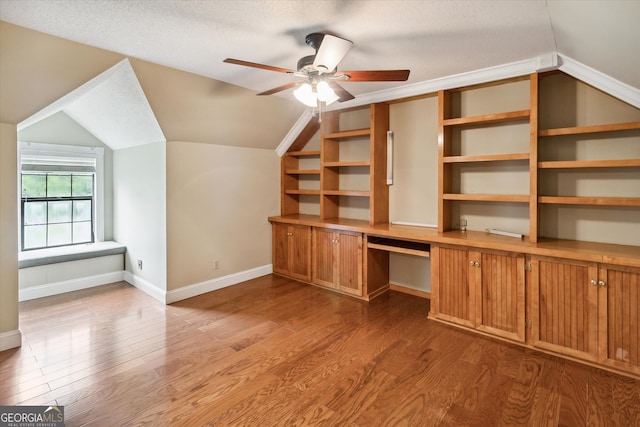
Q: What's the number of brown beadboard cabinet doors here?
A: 8